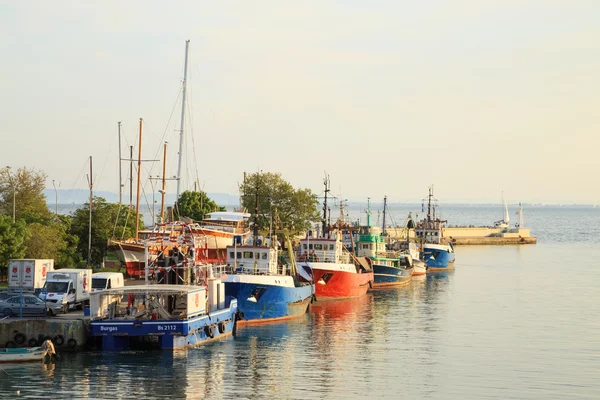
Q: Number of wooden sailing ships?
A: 2